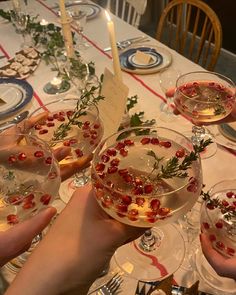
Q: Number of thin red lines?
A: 2